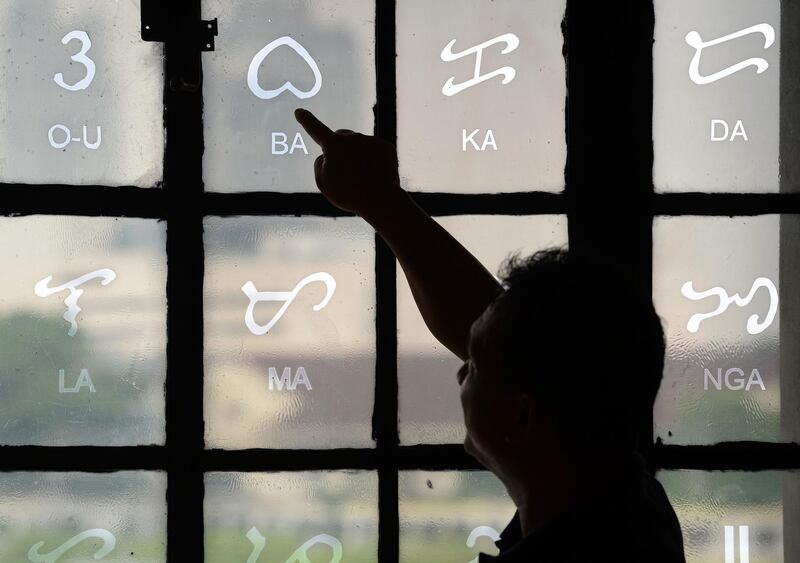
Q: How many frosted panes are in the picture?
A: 12